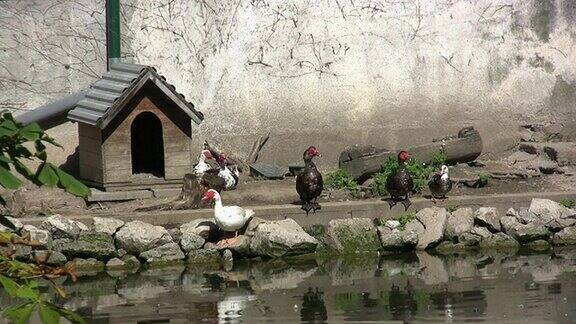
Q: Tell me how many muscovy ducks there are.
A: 6